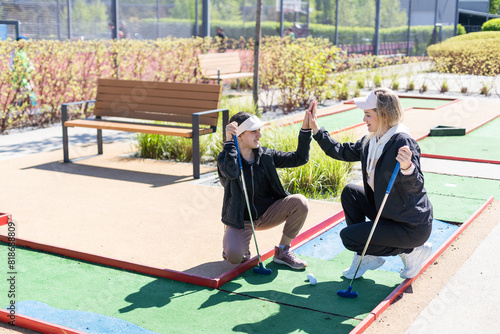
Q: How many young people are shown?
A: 2